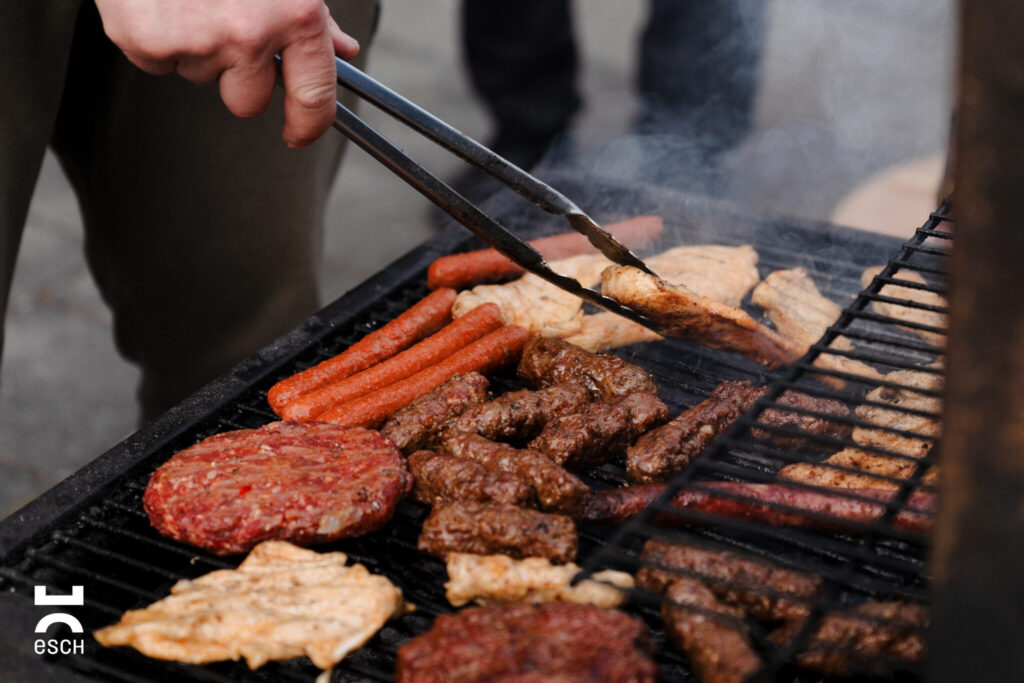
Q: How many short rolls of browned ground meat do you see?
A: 12